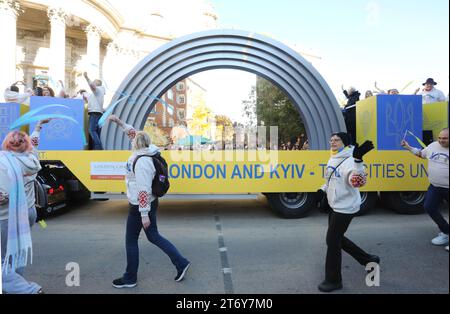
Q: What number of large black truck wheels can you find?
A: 3